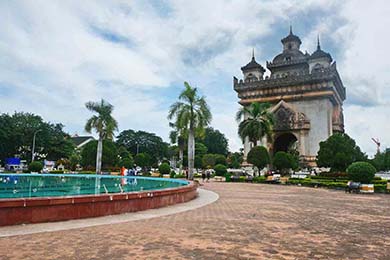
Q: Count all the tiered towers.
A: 3